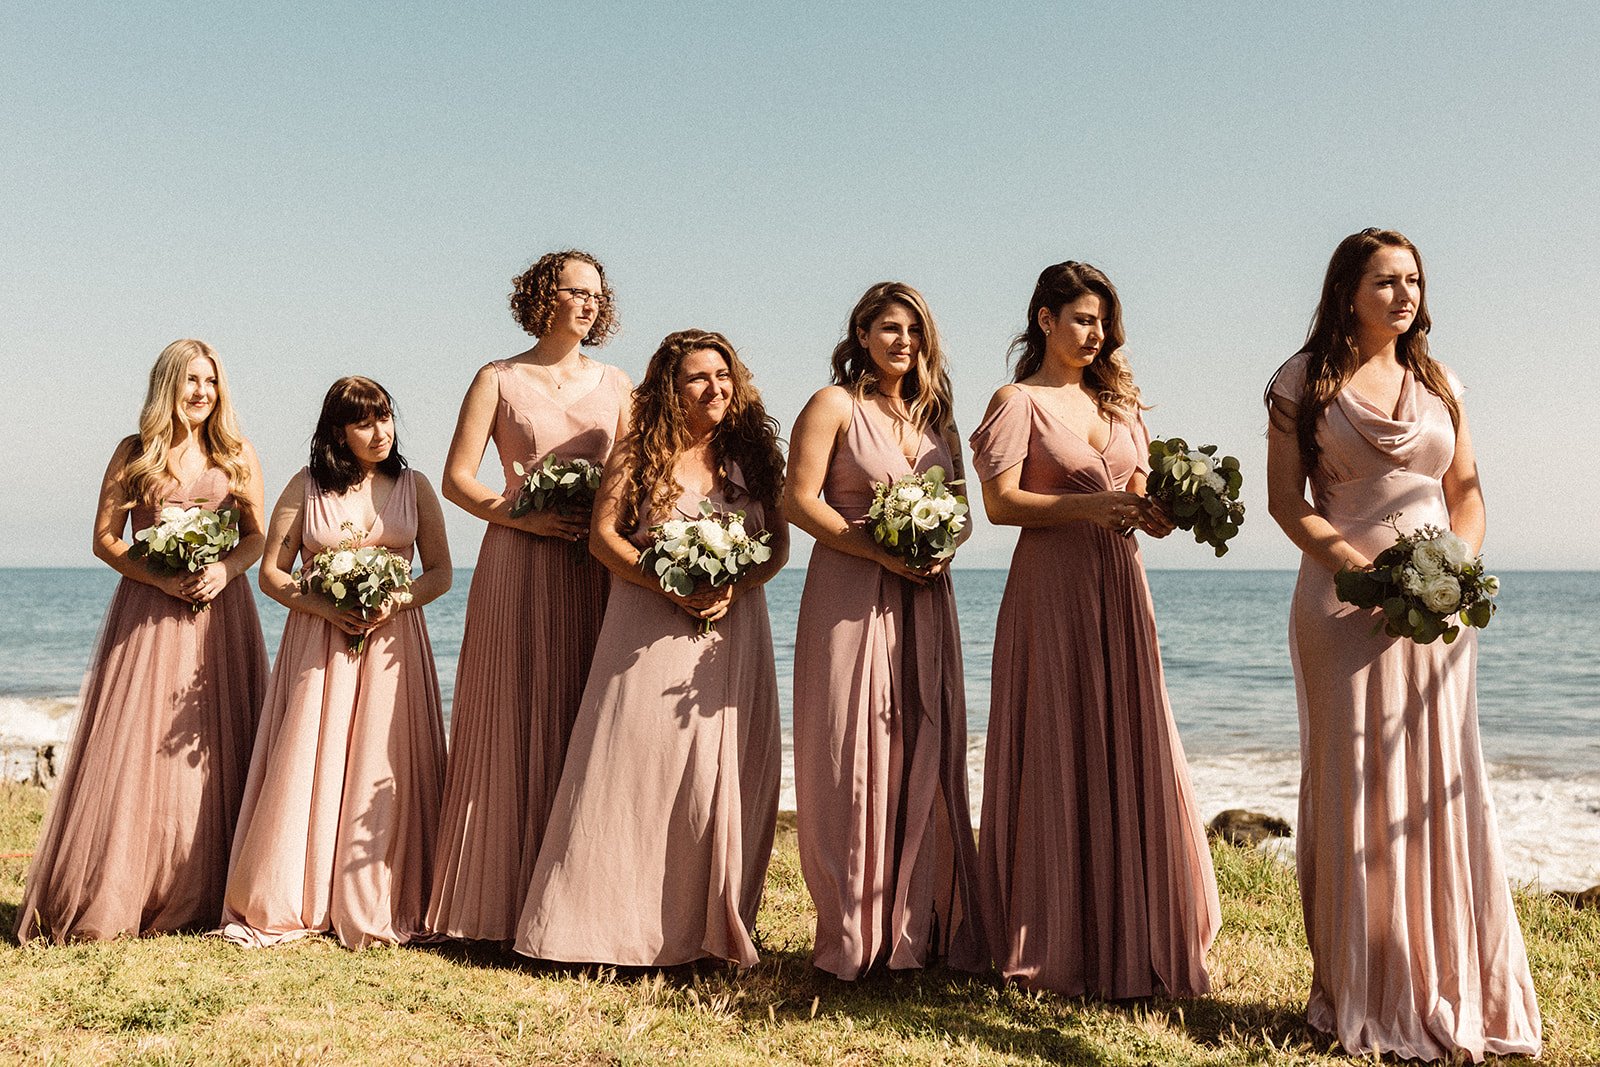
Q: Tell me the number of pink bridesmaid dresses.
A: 7